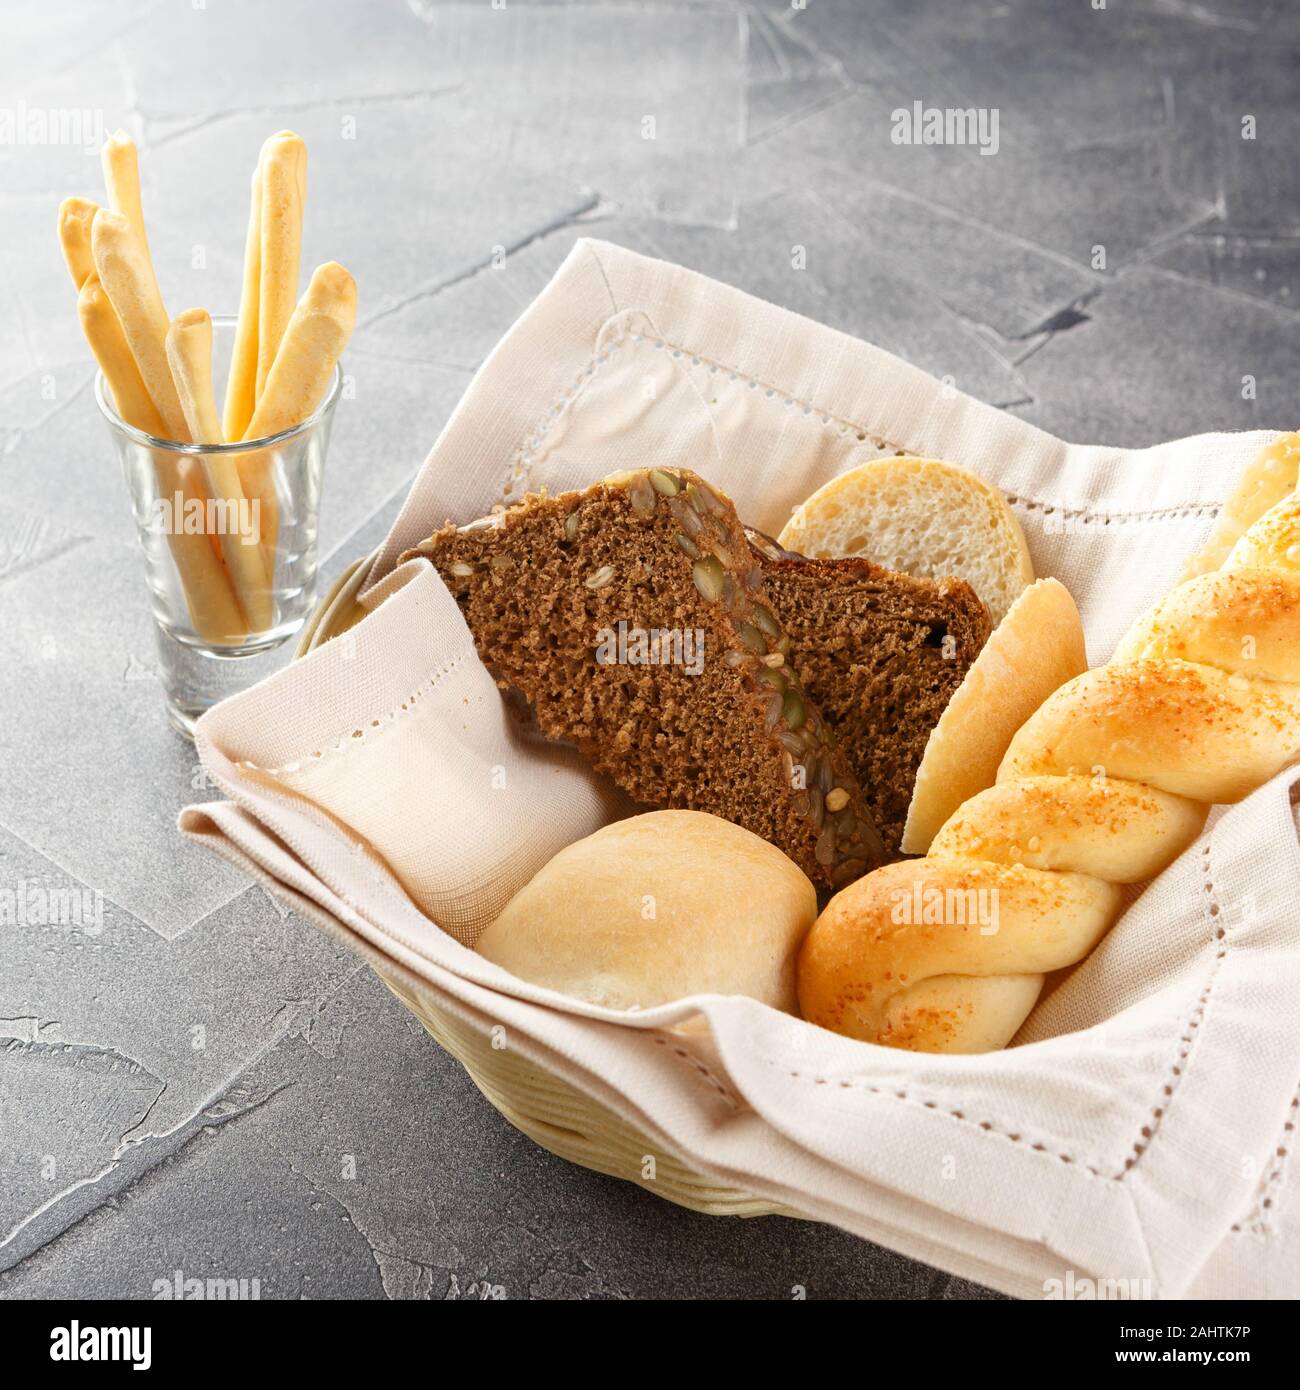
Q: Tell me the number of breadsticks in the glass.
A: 8